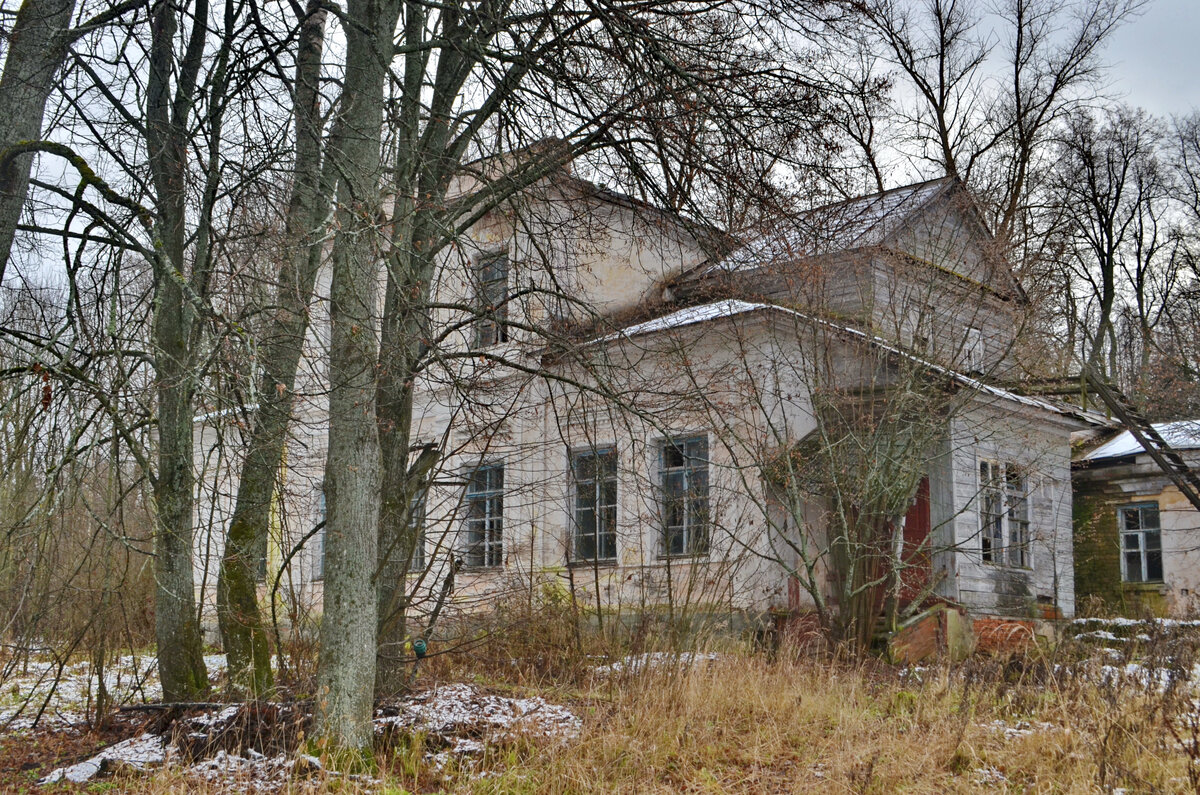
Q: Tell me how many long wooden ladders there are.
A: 1